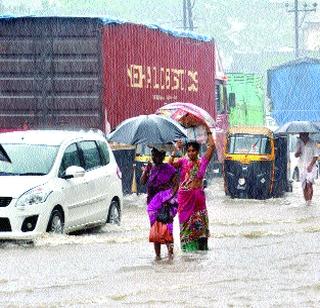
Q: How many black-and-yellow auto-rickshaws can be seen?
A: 2